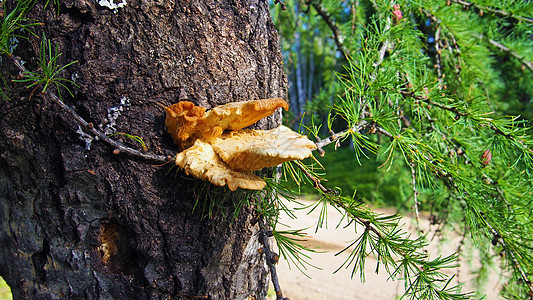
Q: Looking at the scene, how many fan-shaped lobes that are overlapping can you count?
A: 3